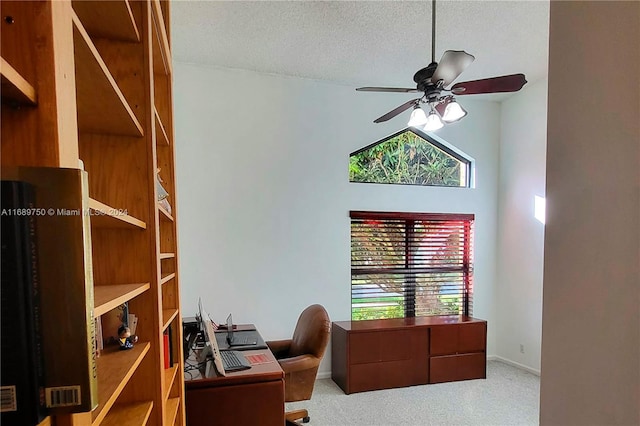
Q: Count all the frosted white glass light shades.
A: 3